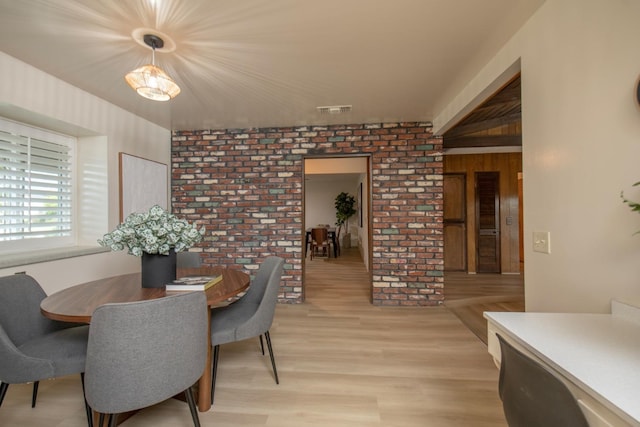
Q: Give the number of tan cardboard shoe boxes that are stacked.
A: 0